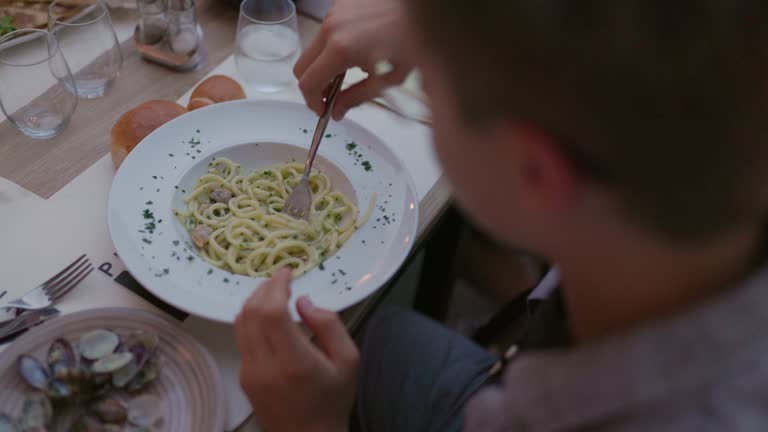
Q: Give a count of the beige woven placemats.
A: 0